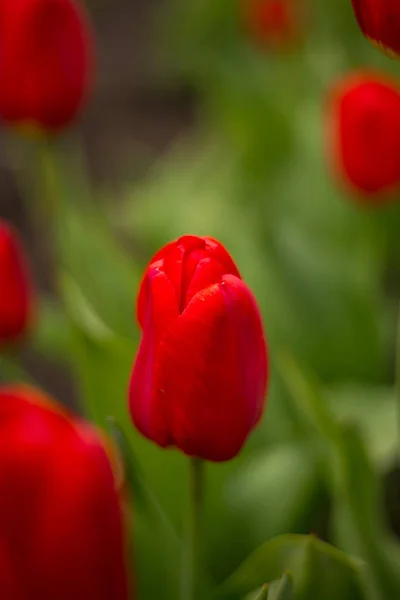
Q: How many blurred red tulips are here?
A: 6